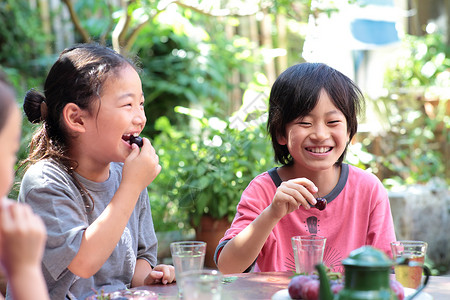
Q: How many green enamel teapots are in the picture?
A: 1